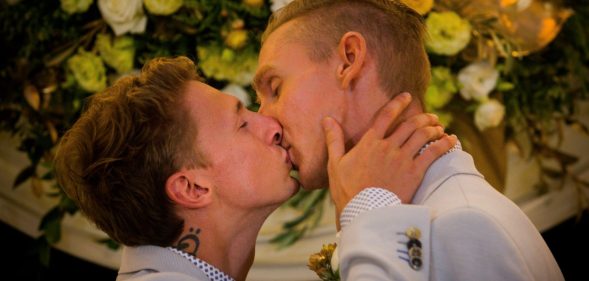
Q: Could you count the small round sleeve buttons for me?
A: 4